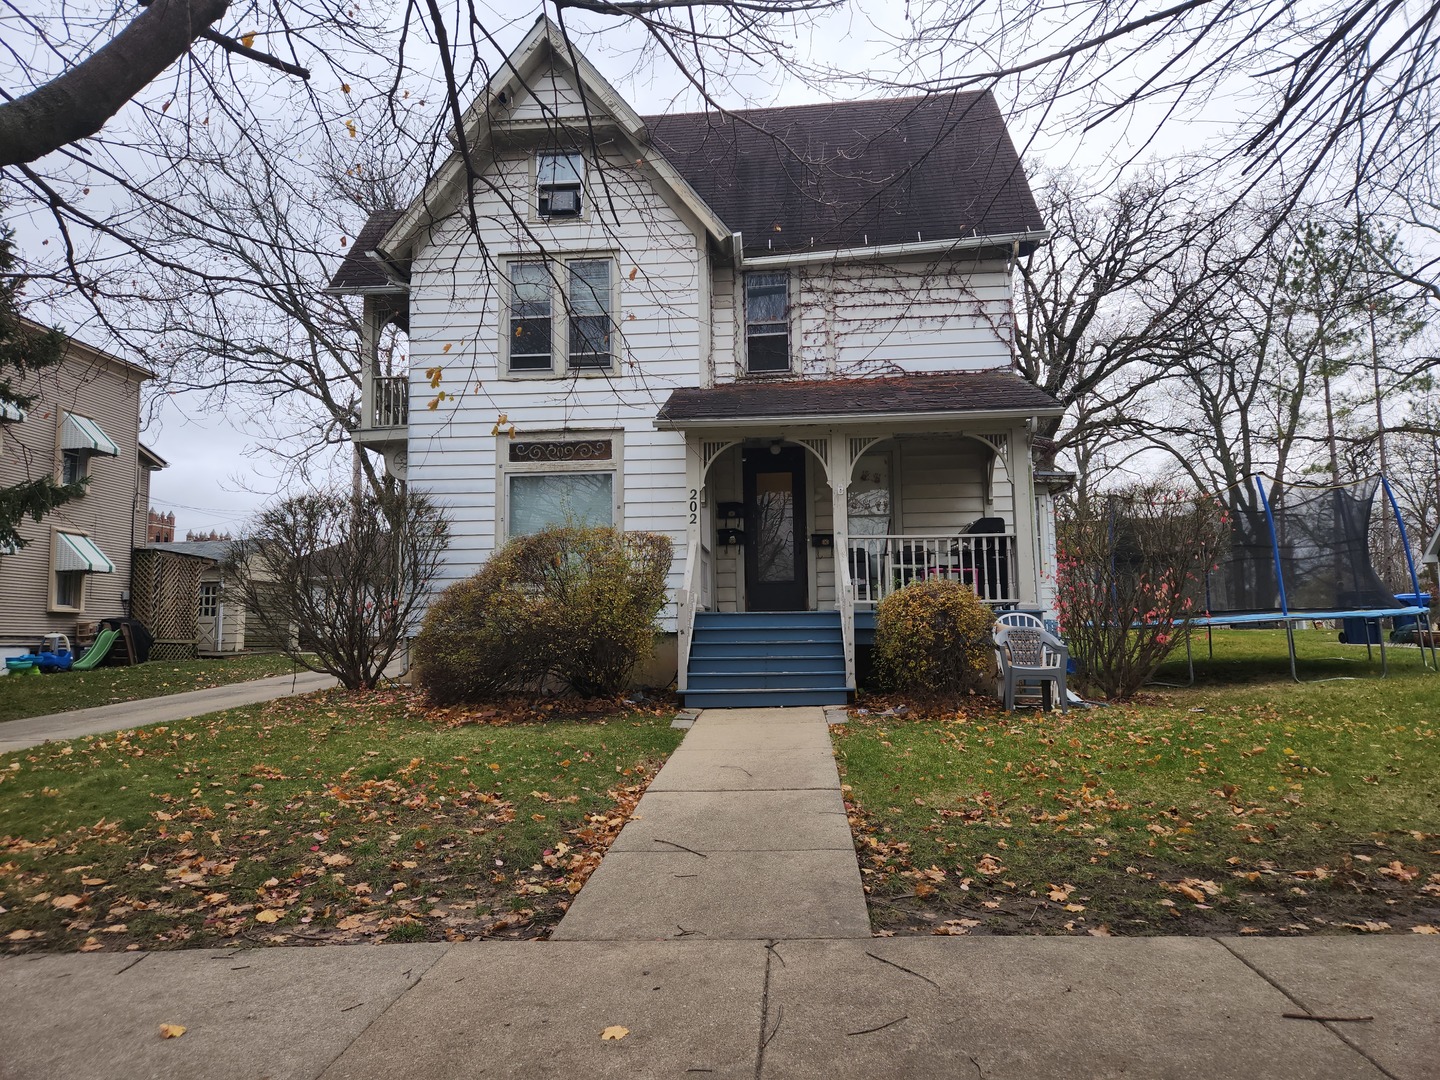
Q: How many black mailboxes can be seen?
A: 3